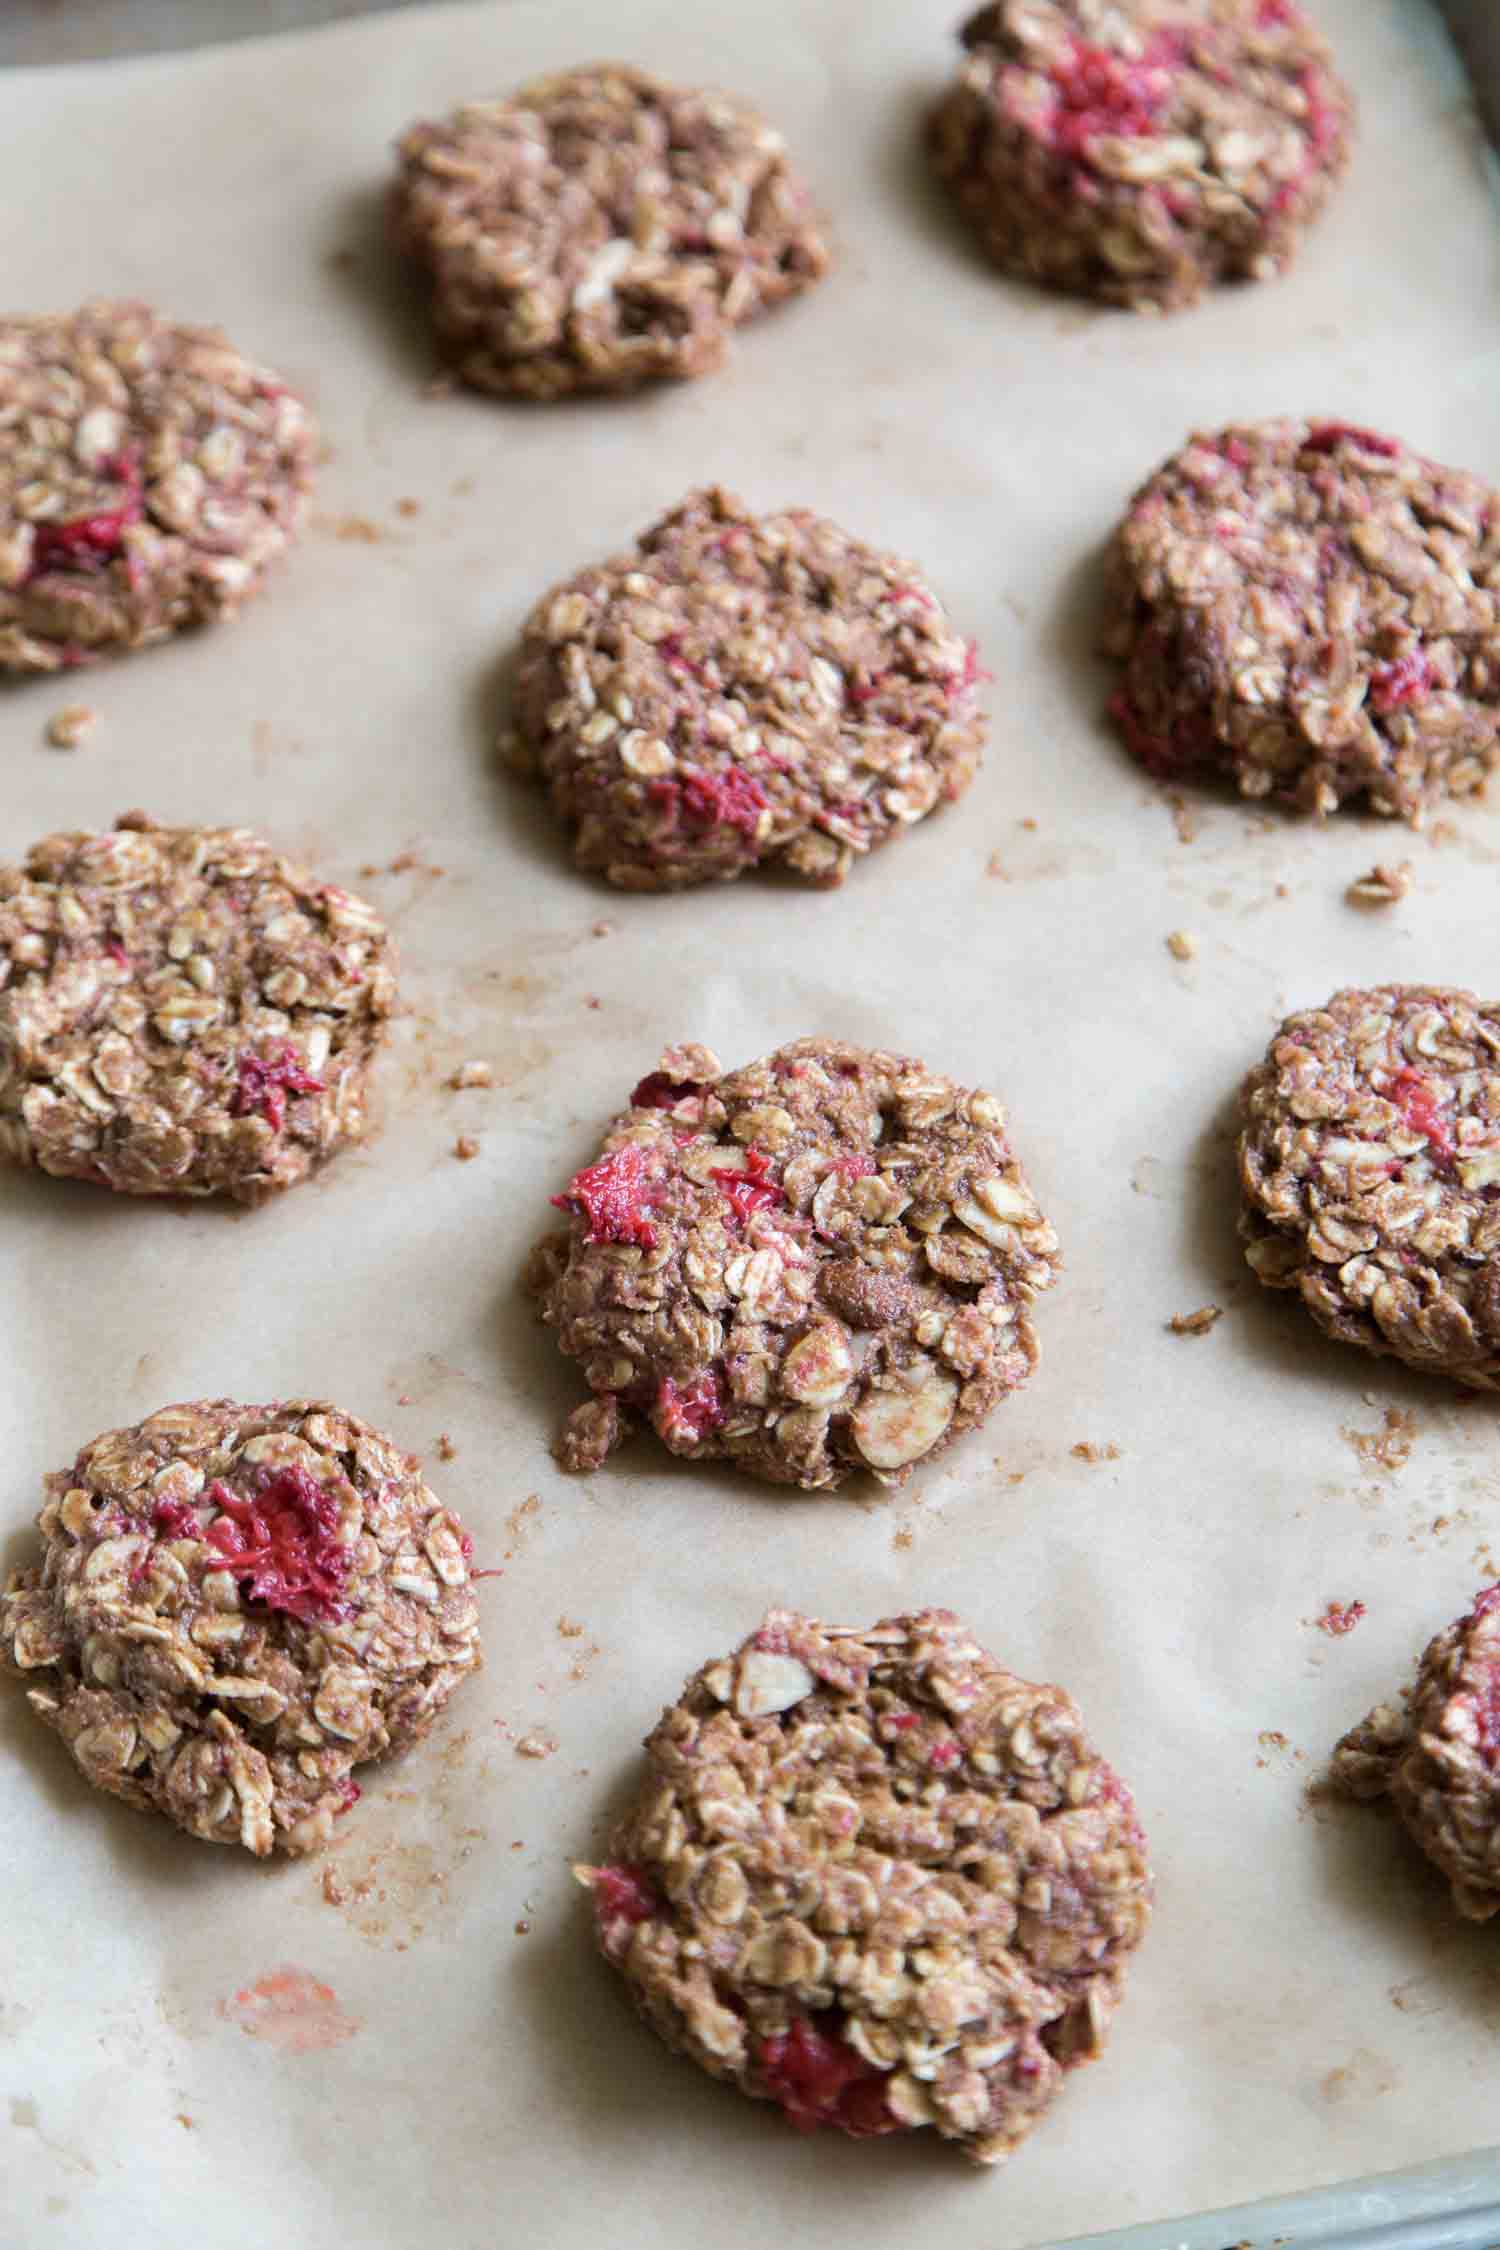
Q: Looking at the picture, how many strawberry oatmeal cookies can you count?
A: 11